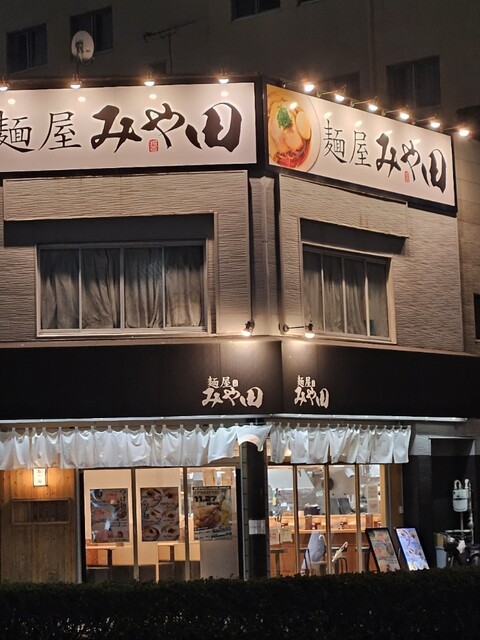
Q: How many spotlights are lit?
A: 12